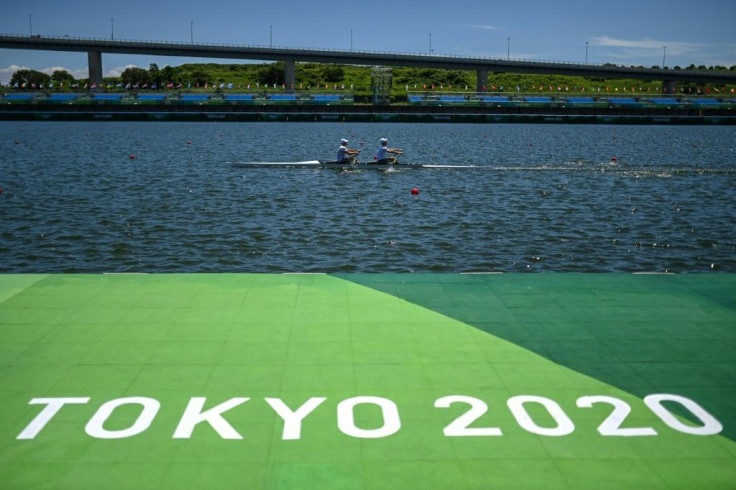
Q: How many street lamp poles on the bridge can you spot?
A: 9